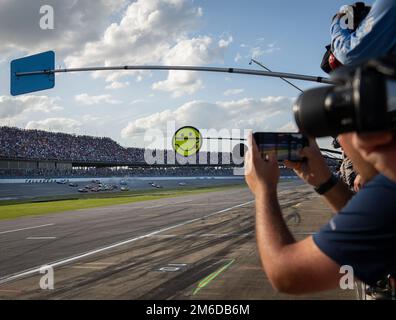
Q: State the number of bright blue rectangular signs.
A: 1